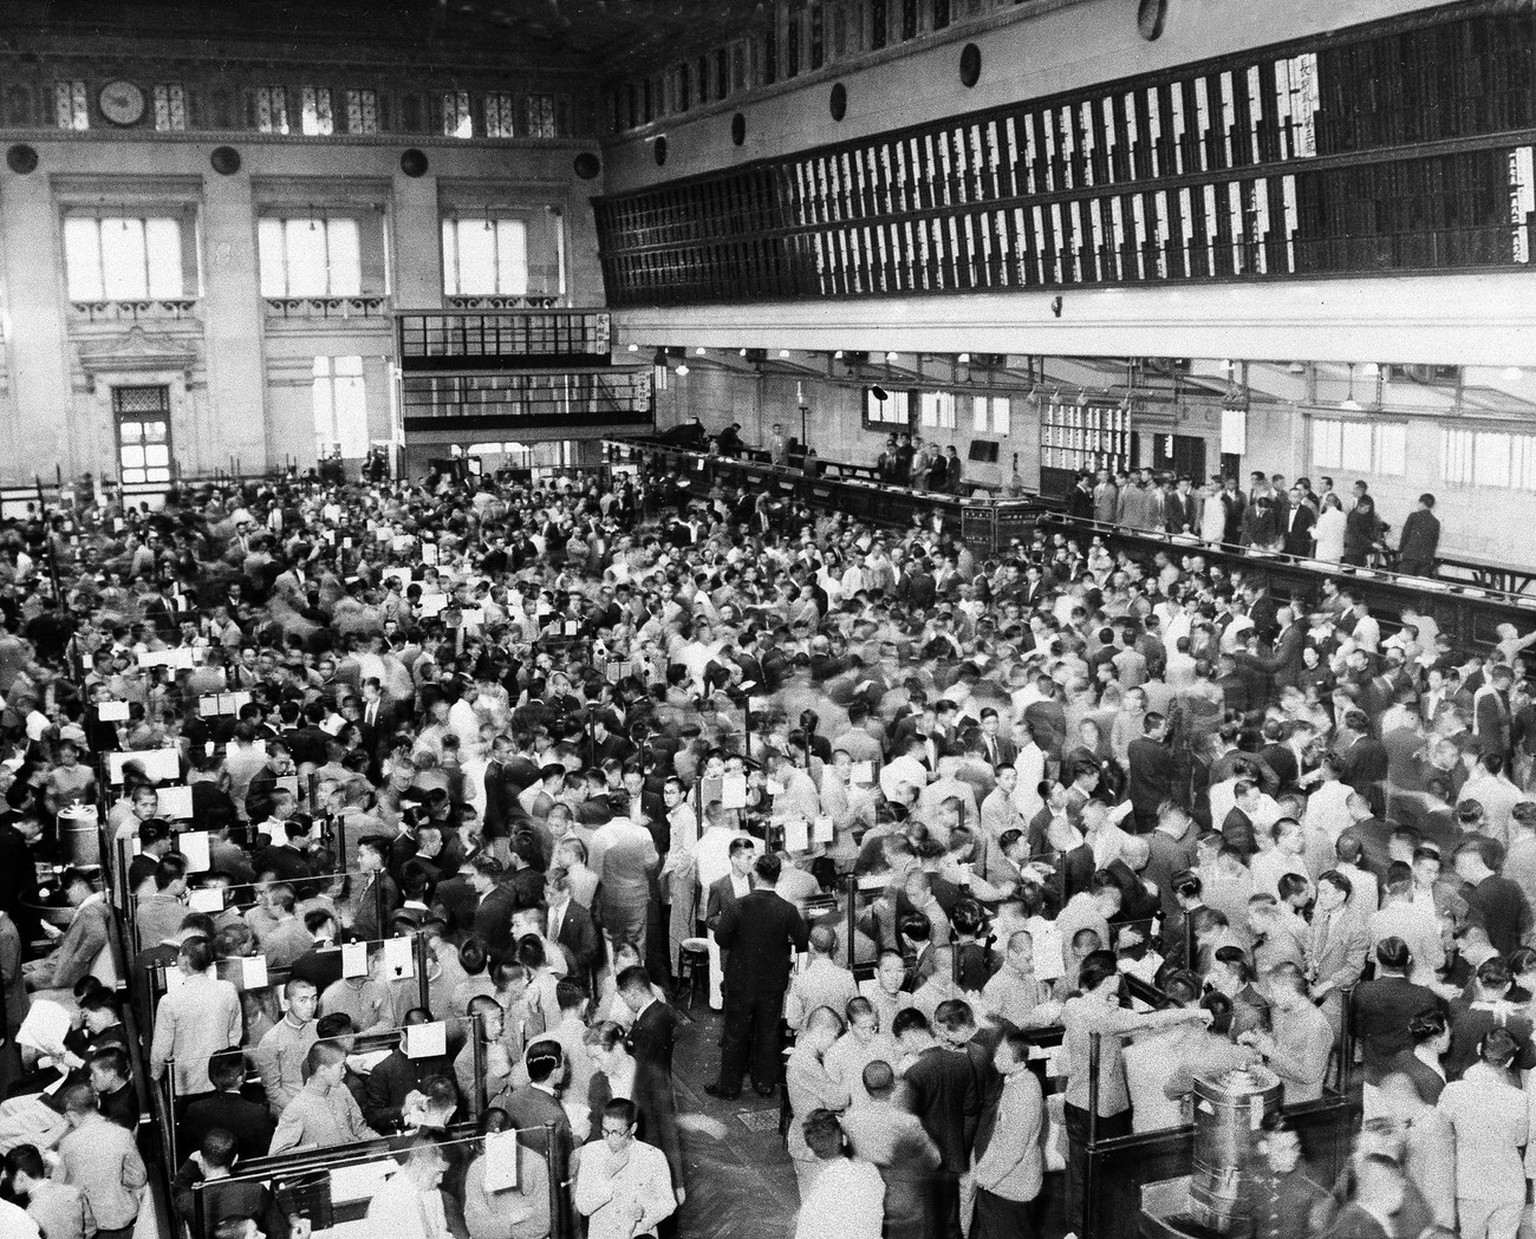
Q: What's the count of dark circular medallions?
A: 9